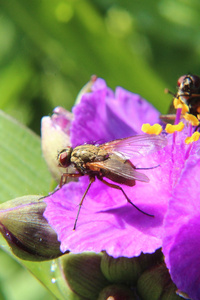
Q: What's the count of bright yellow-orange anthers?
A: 5